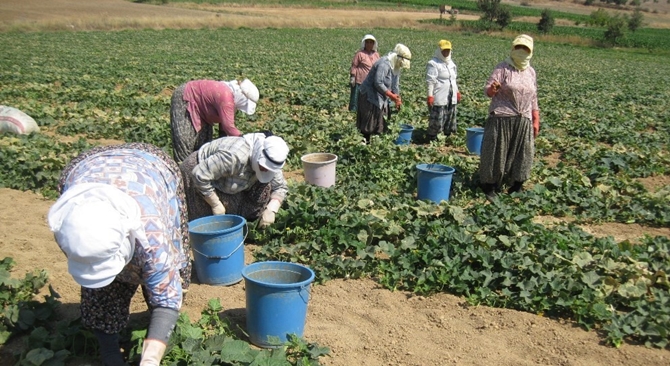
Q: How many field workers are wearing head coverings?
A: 7